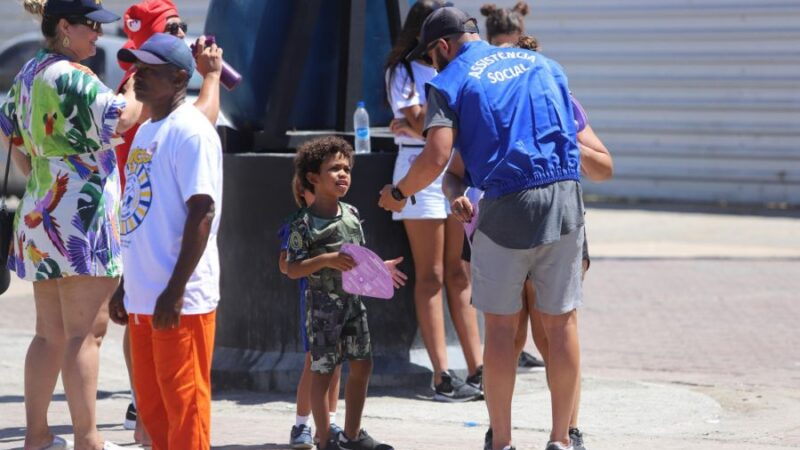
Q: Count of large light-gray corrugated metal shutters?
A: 1